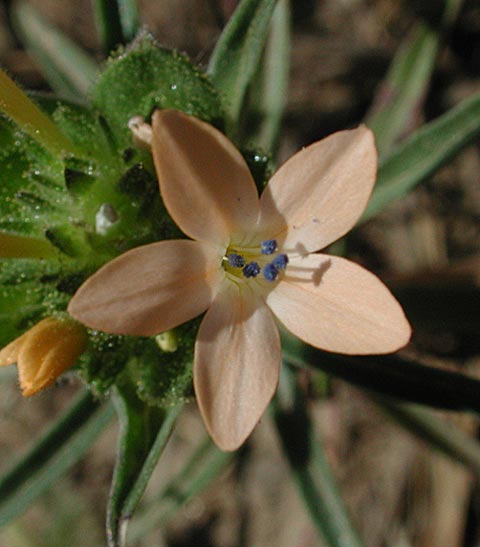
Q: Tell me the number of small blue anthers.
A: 5